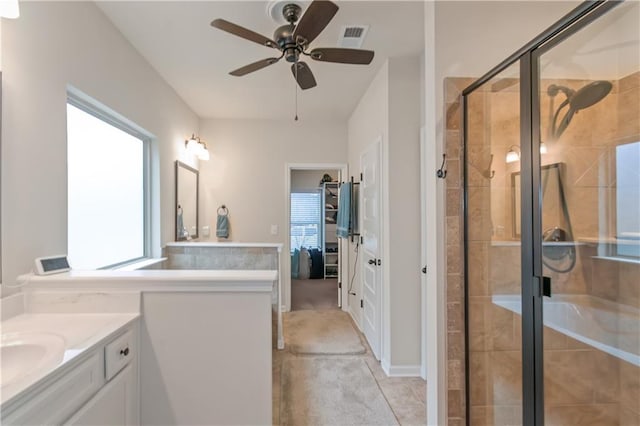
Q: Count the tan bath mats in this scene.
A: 2